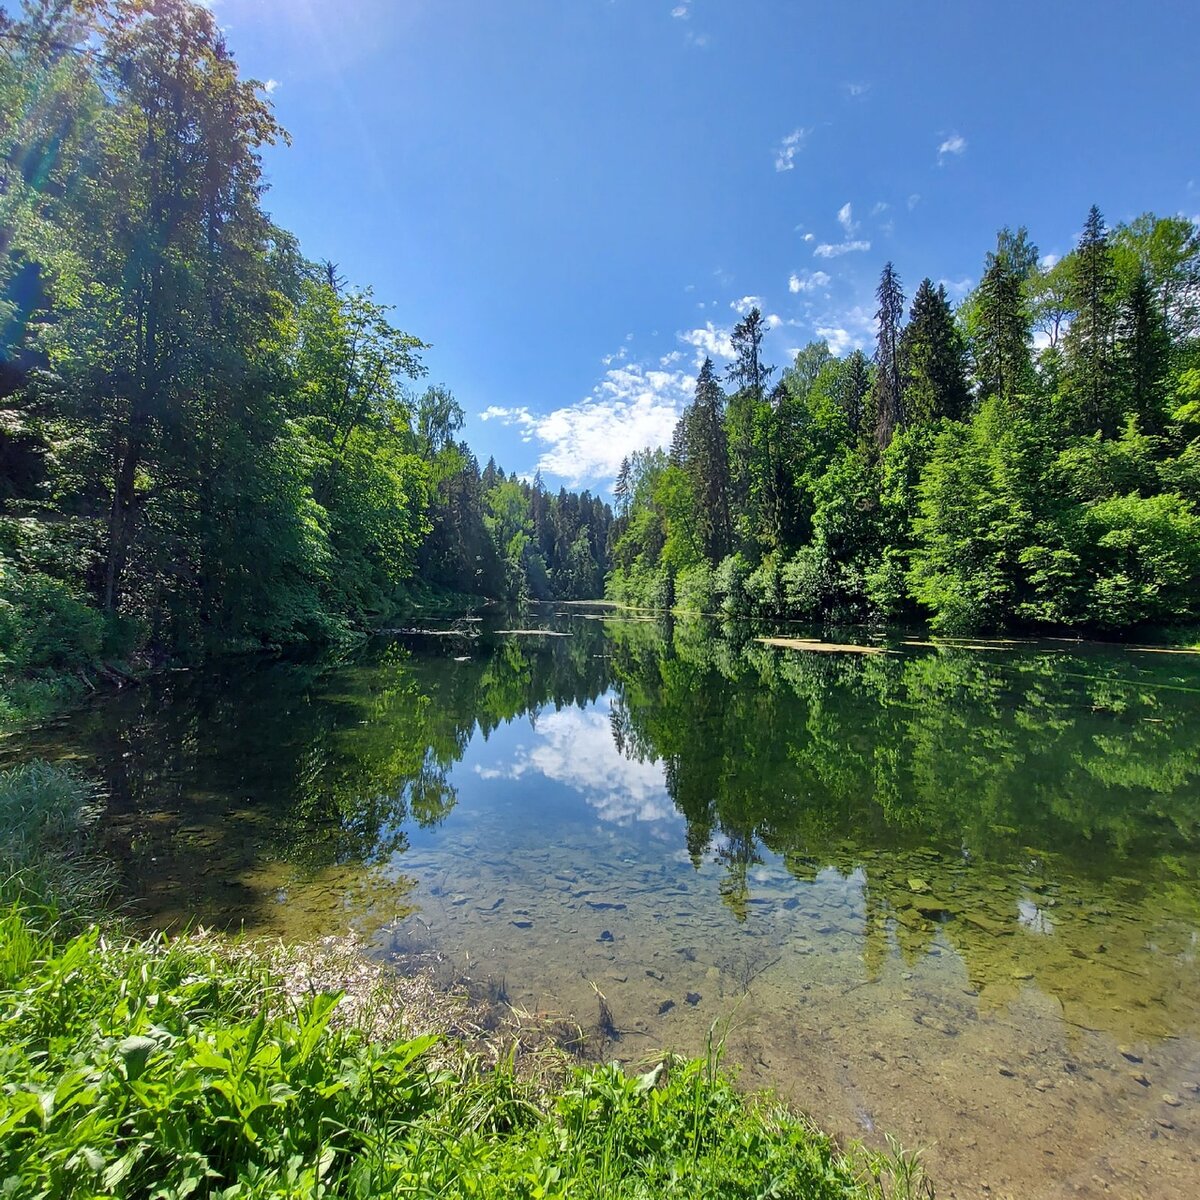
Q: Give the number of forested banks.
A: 2